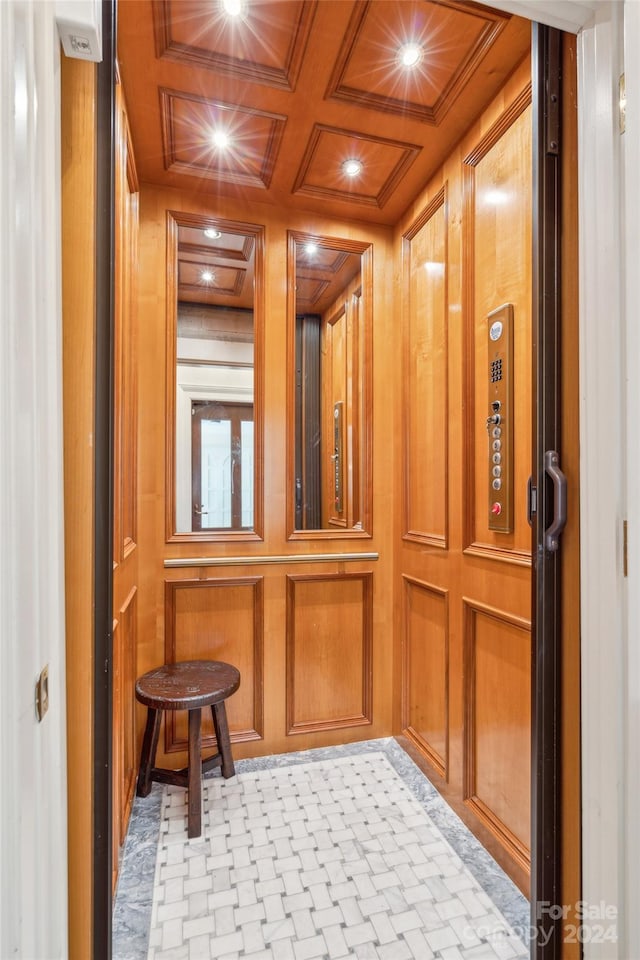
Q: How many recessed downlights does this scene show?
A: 4